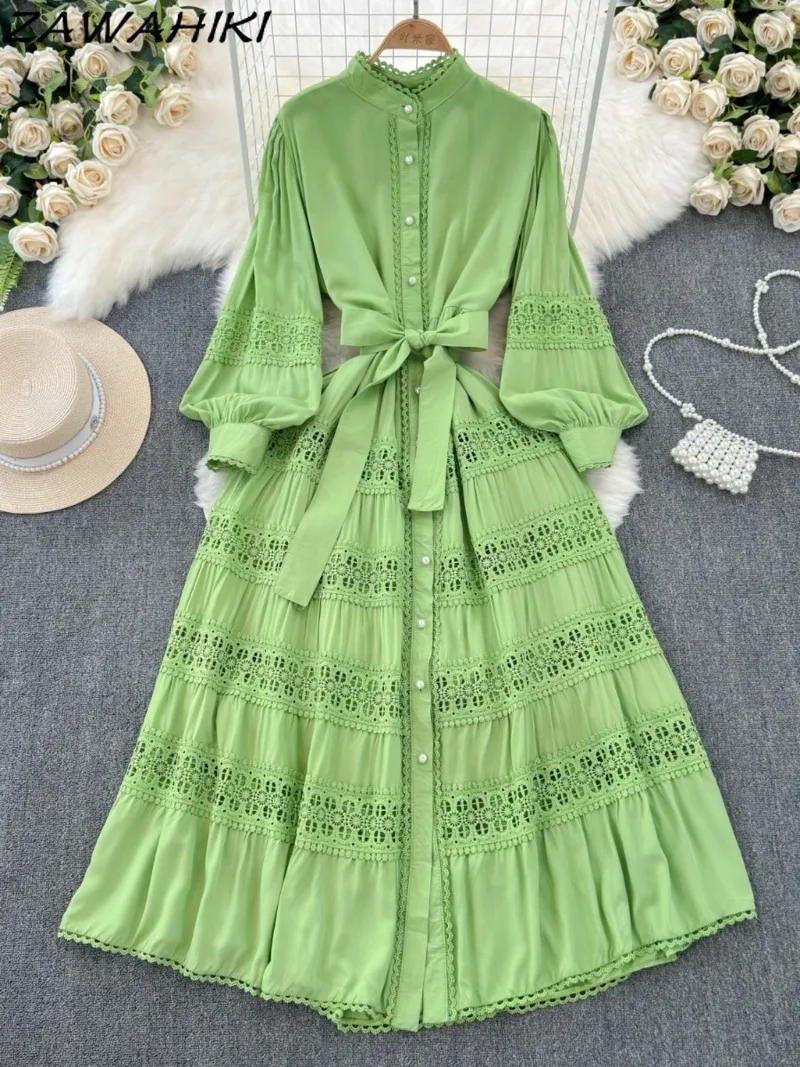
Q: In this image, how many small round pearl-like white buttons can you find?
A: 9